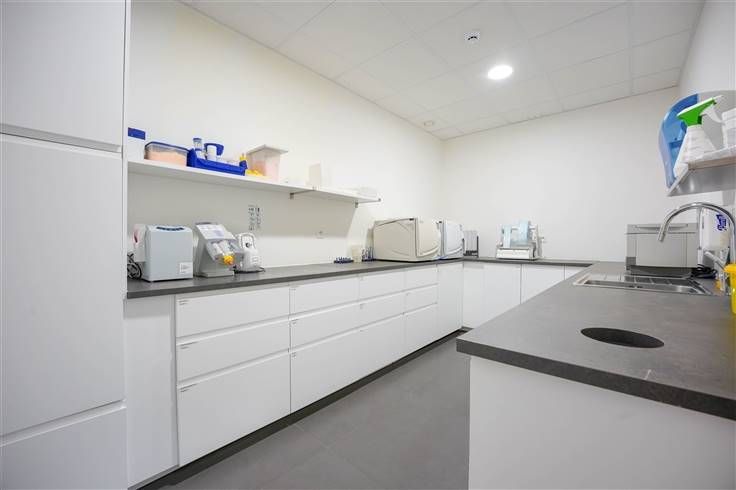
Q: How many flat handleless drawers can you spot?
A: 12